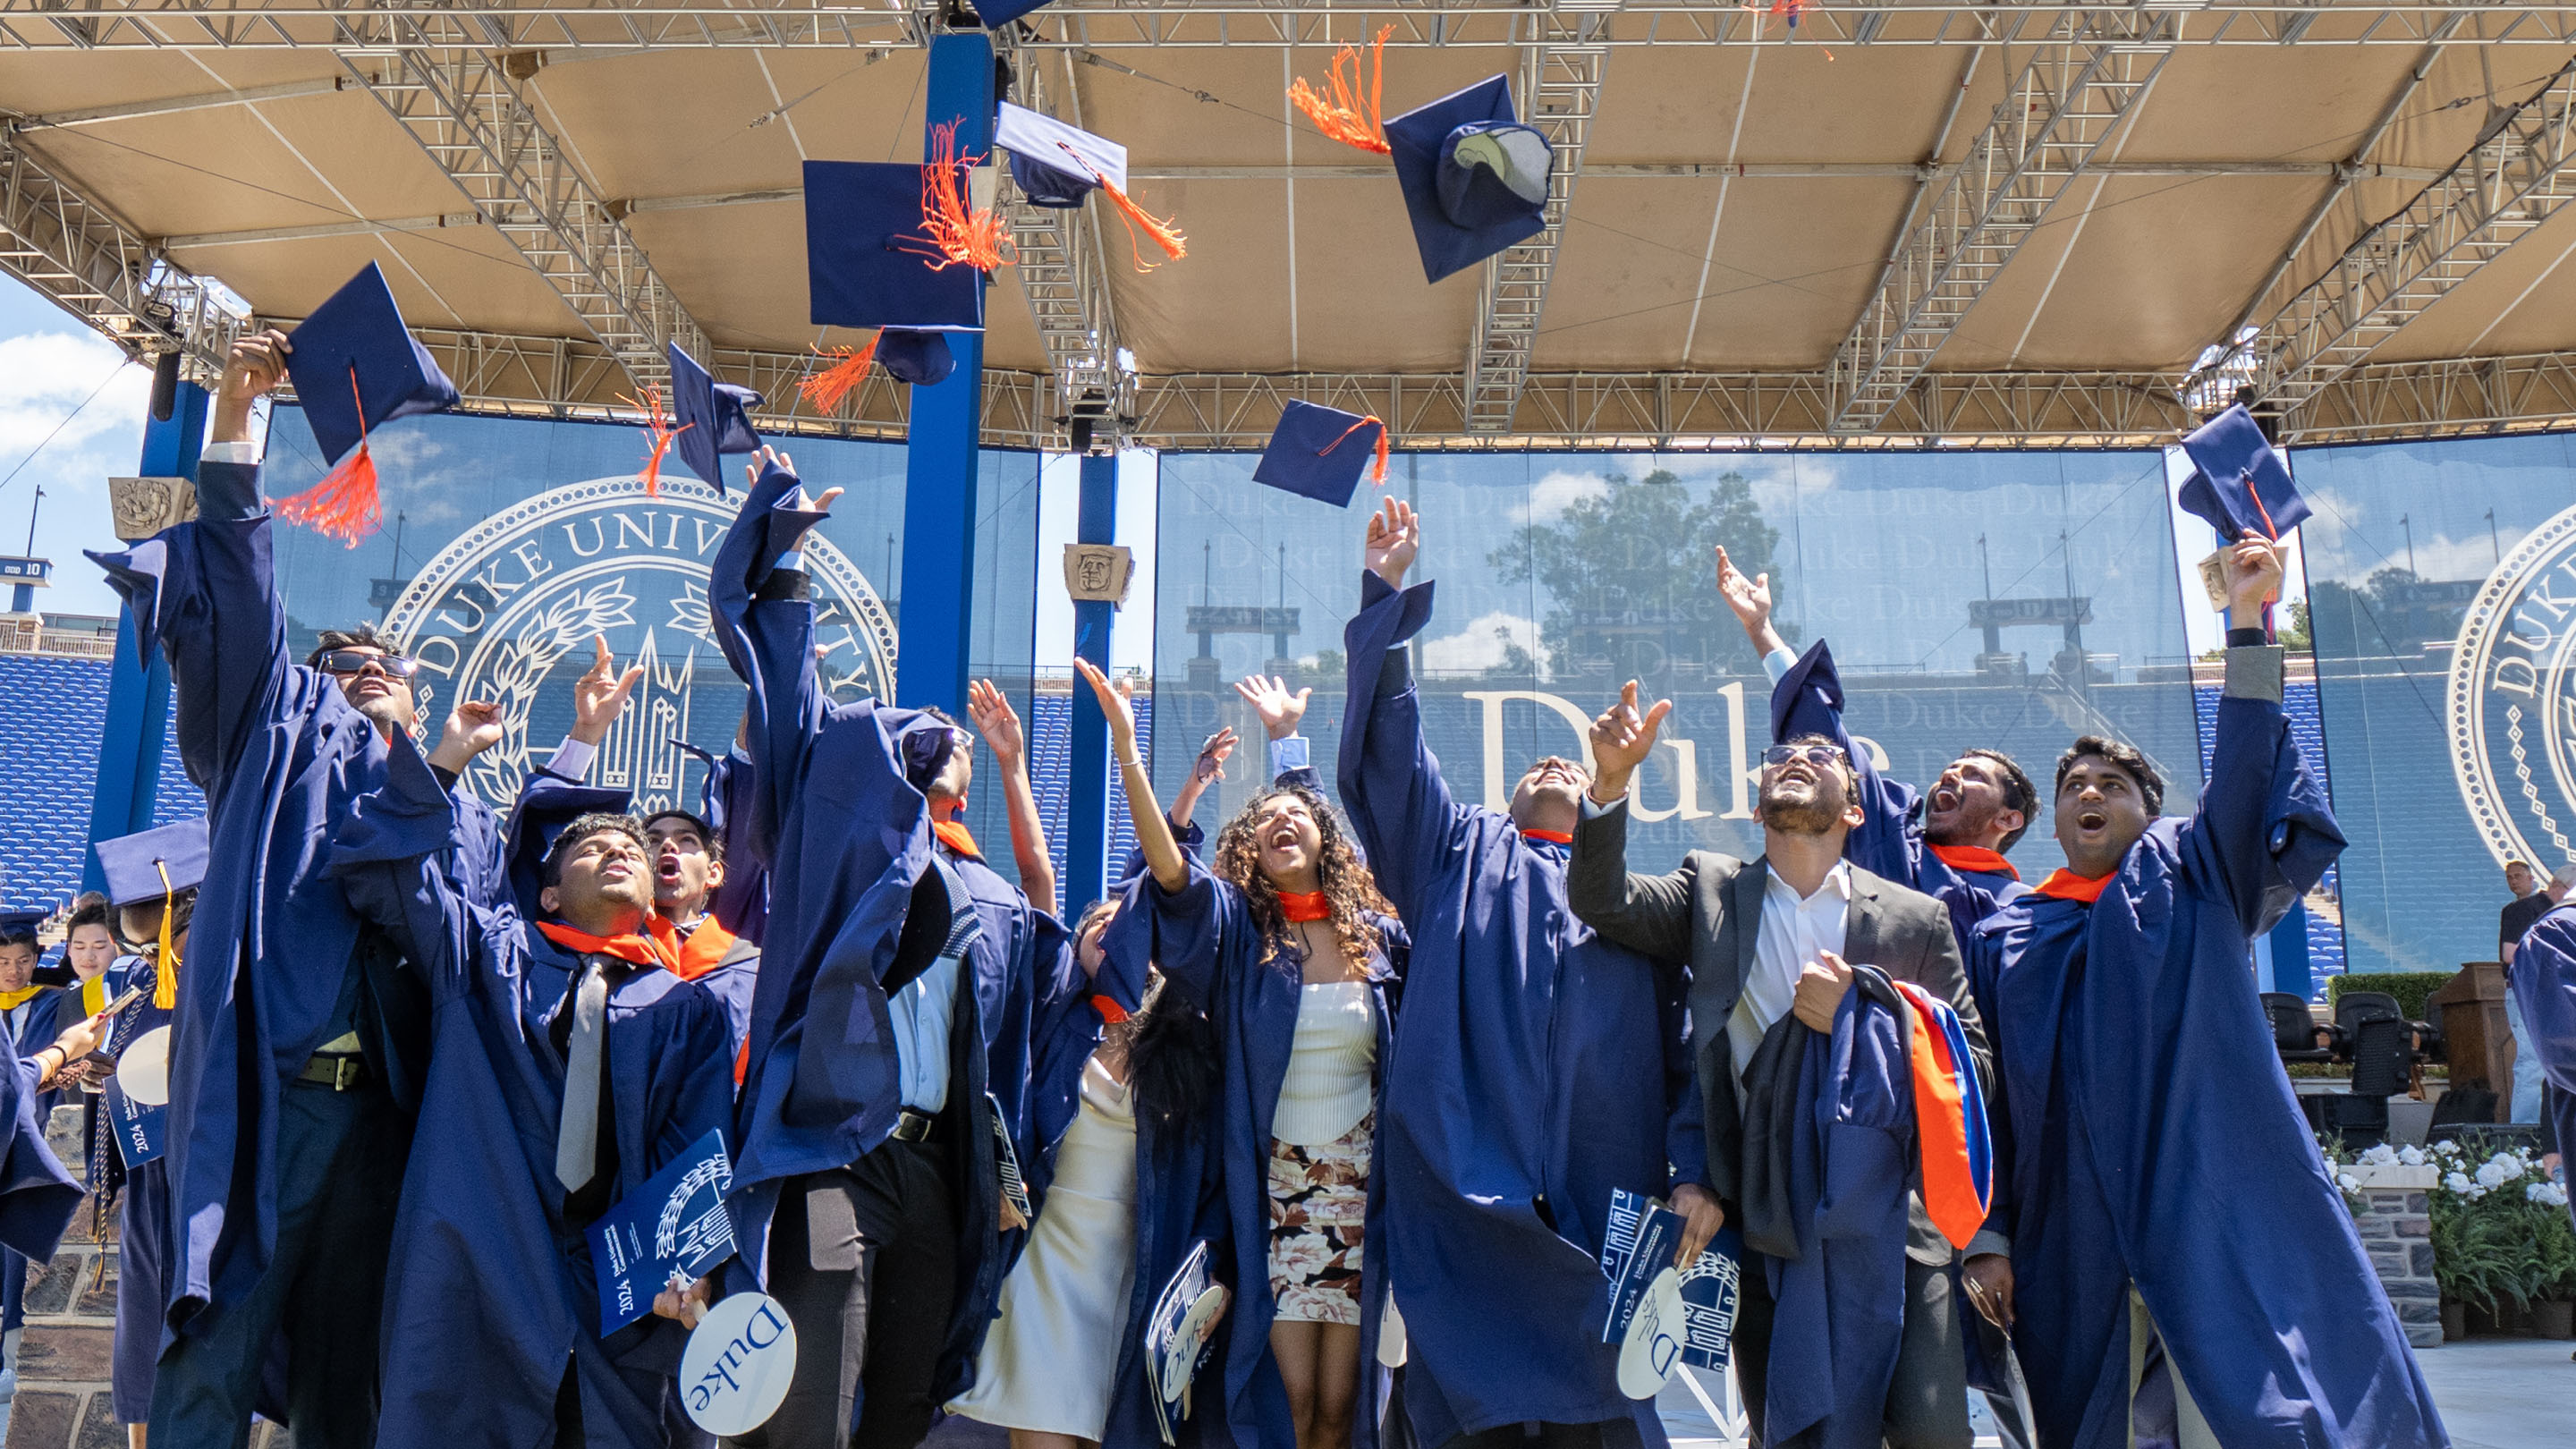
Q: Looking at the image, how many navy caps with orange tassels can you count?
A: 8